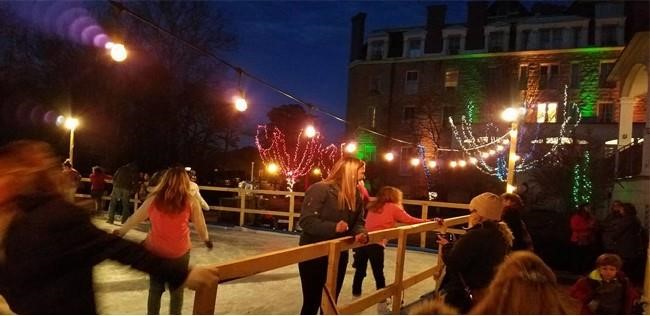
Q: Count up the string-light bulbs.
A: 14